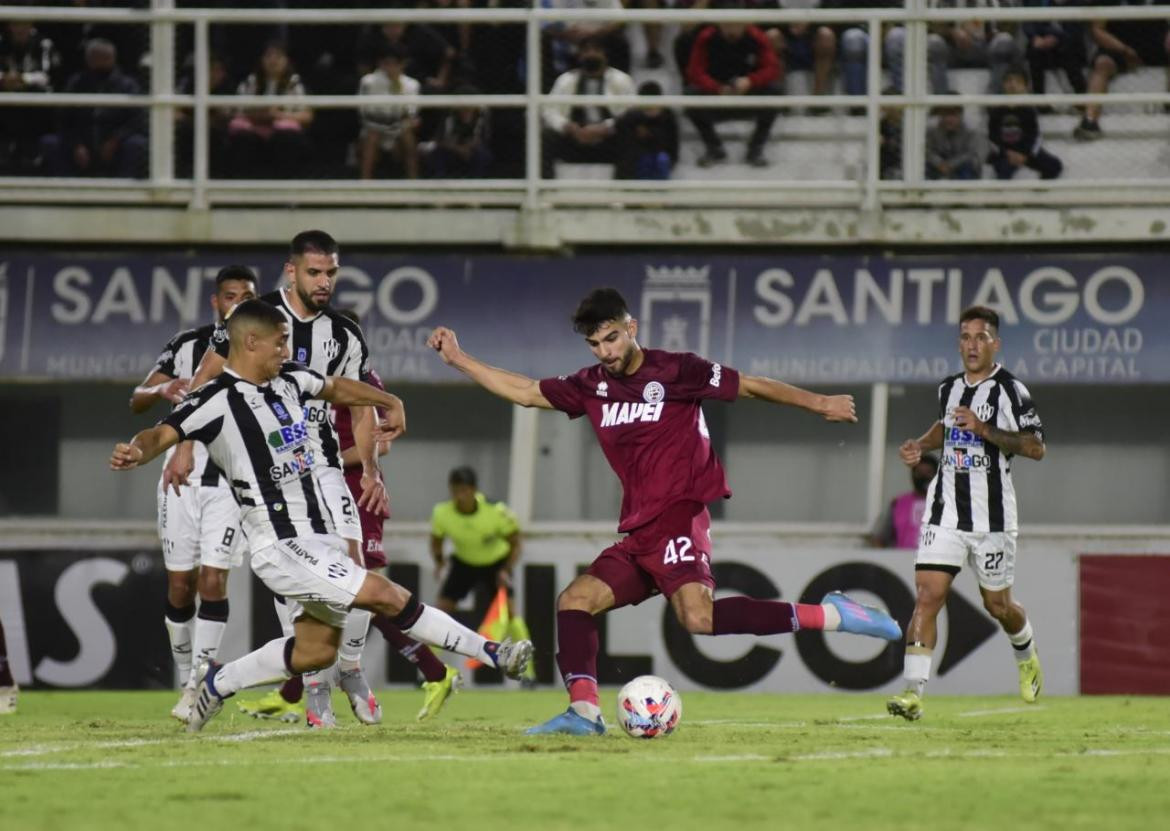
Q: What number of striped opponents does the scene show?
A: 4